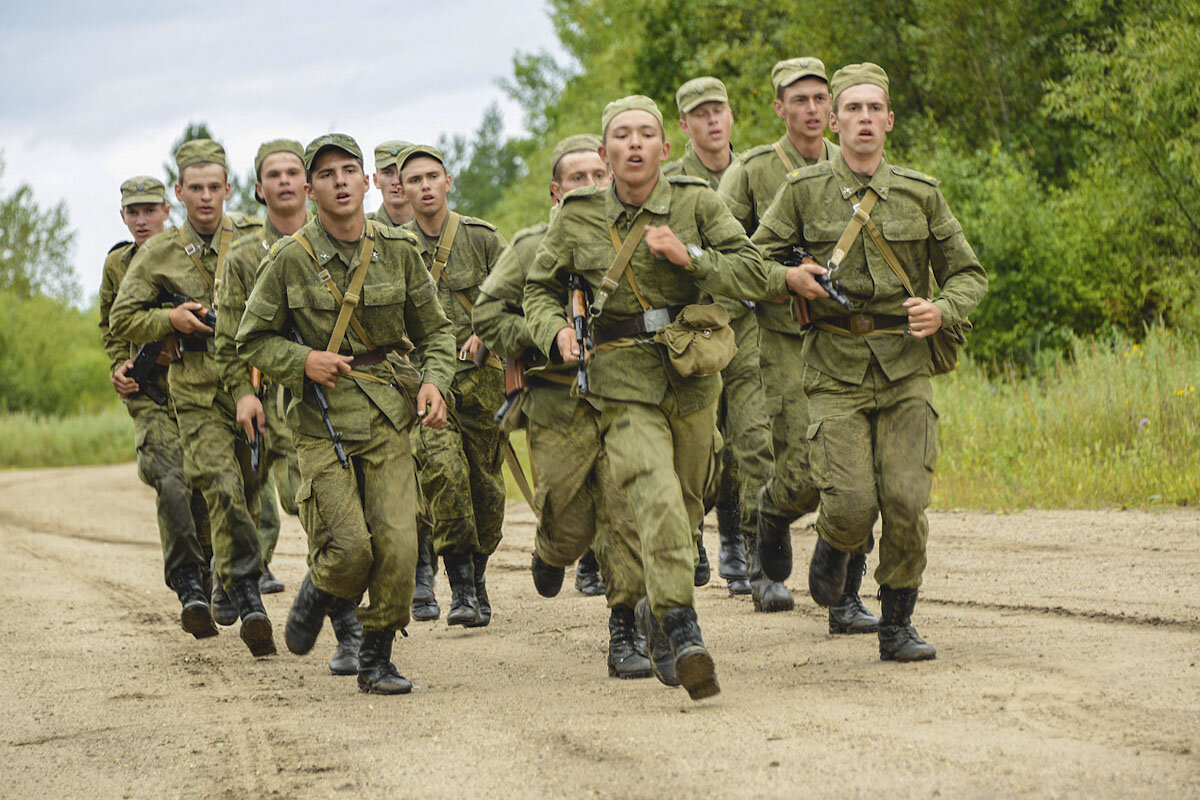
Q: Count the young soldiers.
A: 11